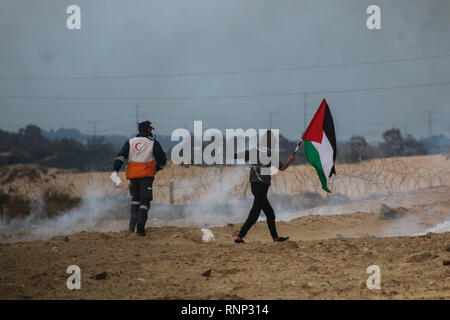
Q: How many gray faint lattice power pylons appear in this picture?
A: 5